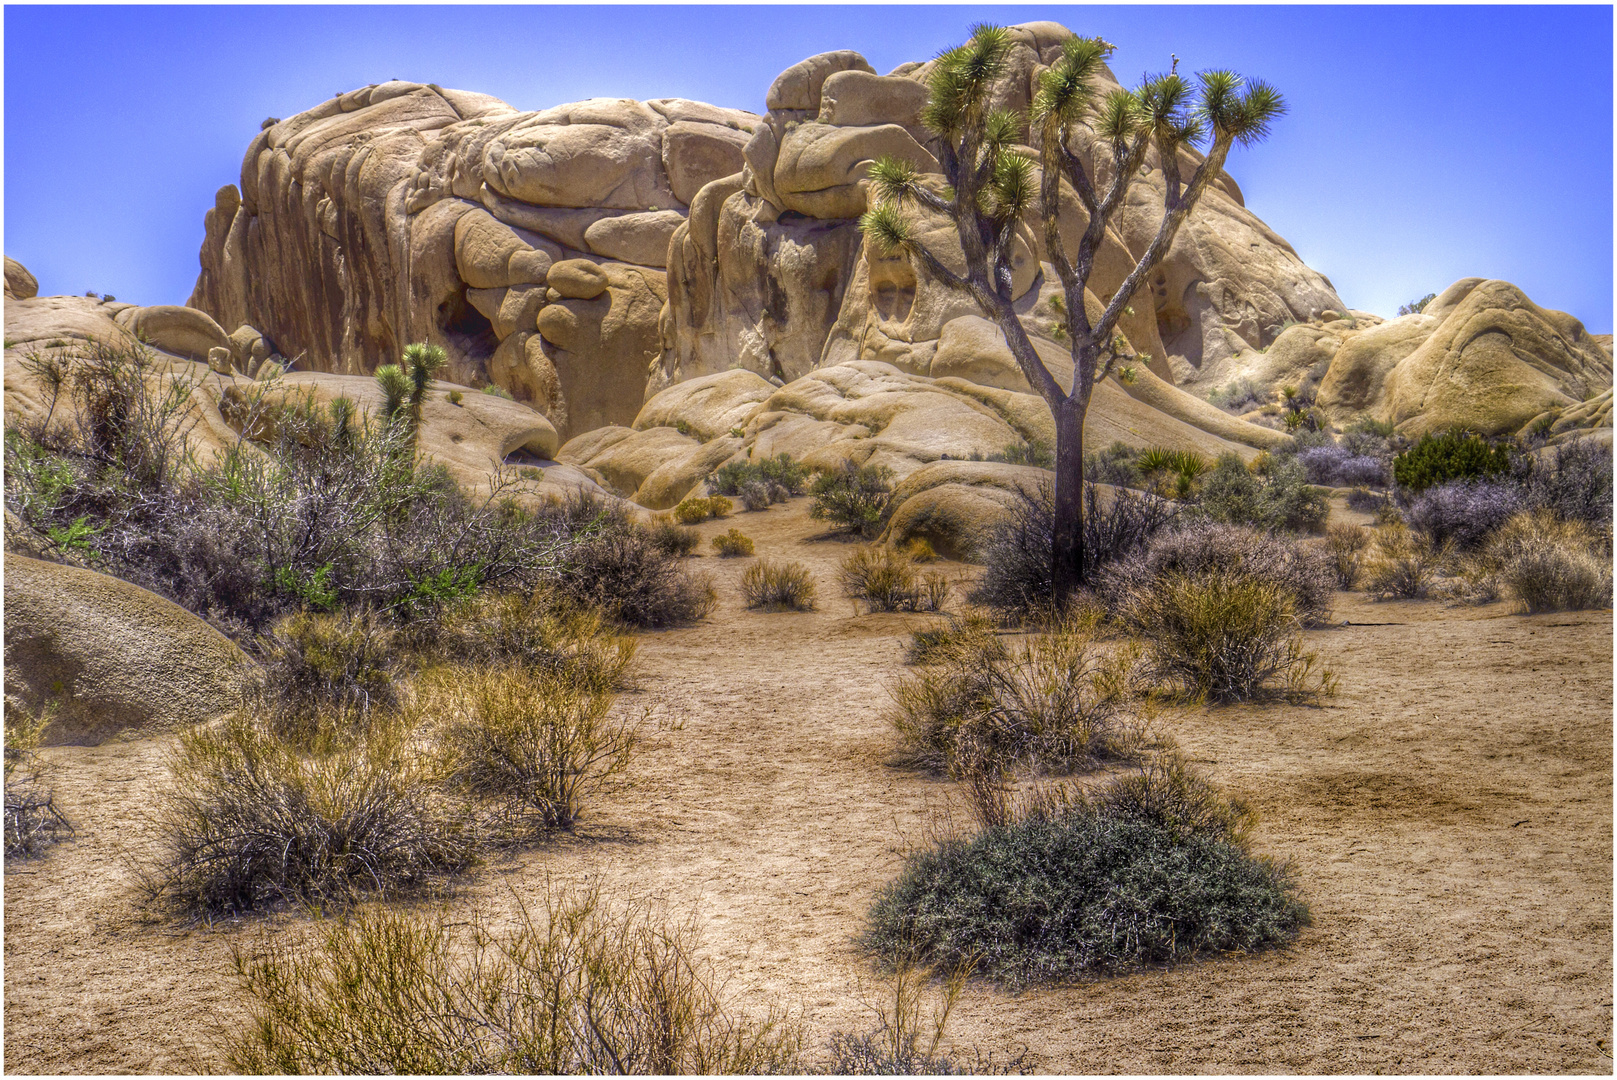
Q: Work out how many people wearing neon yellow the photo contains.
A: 0